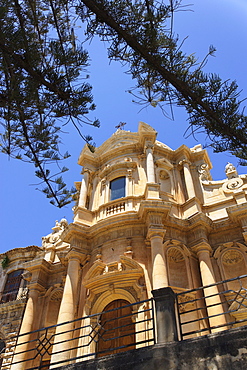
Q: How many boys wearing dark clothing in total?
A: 0